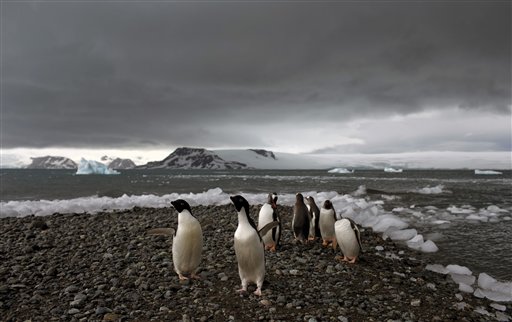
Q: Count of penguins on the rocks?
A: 7